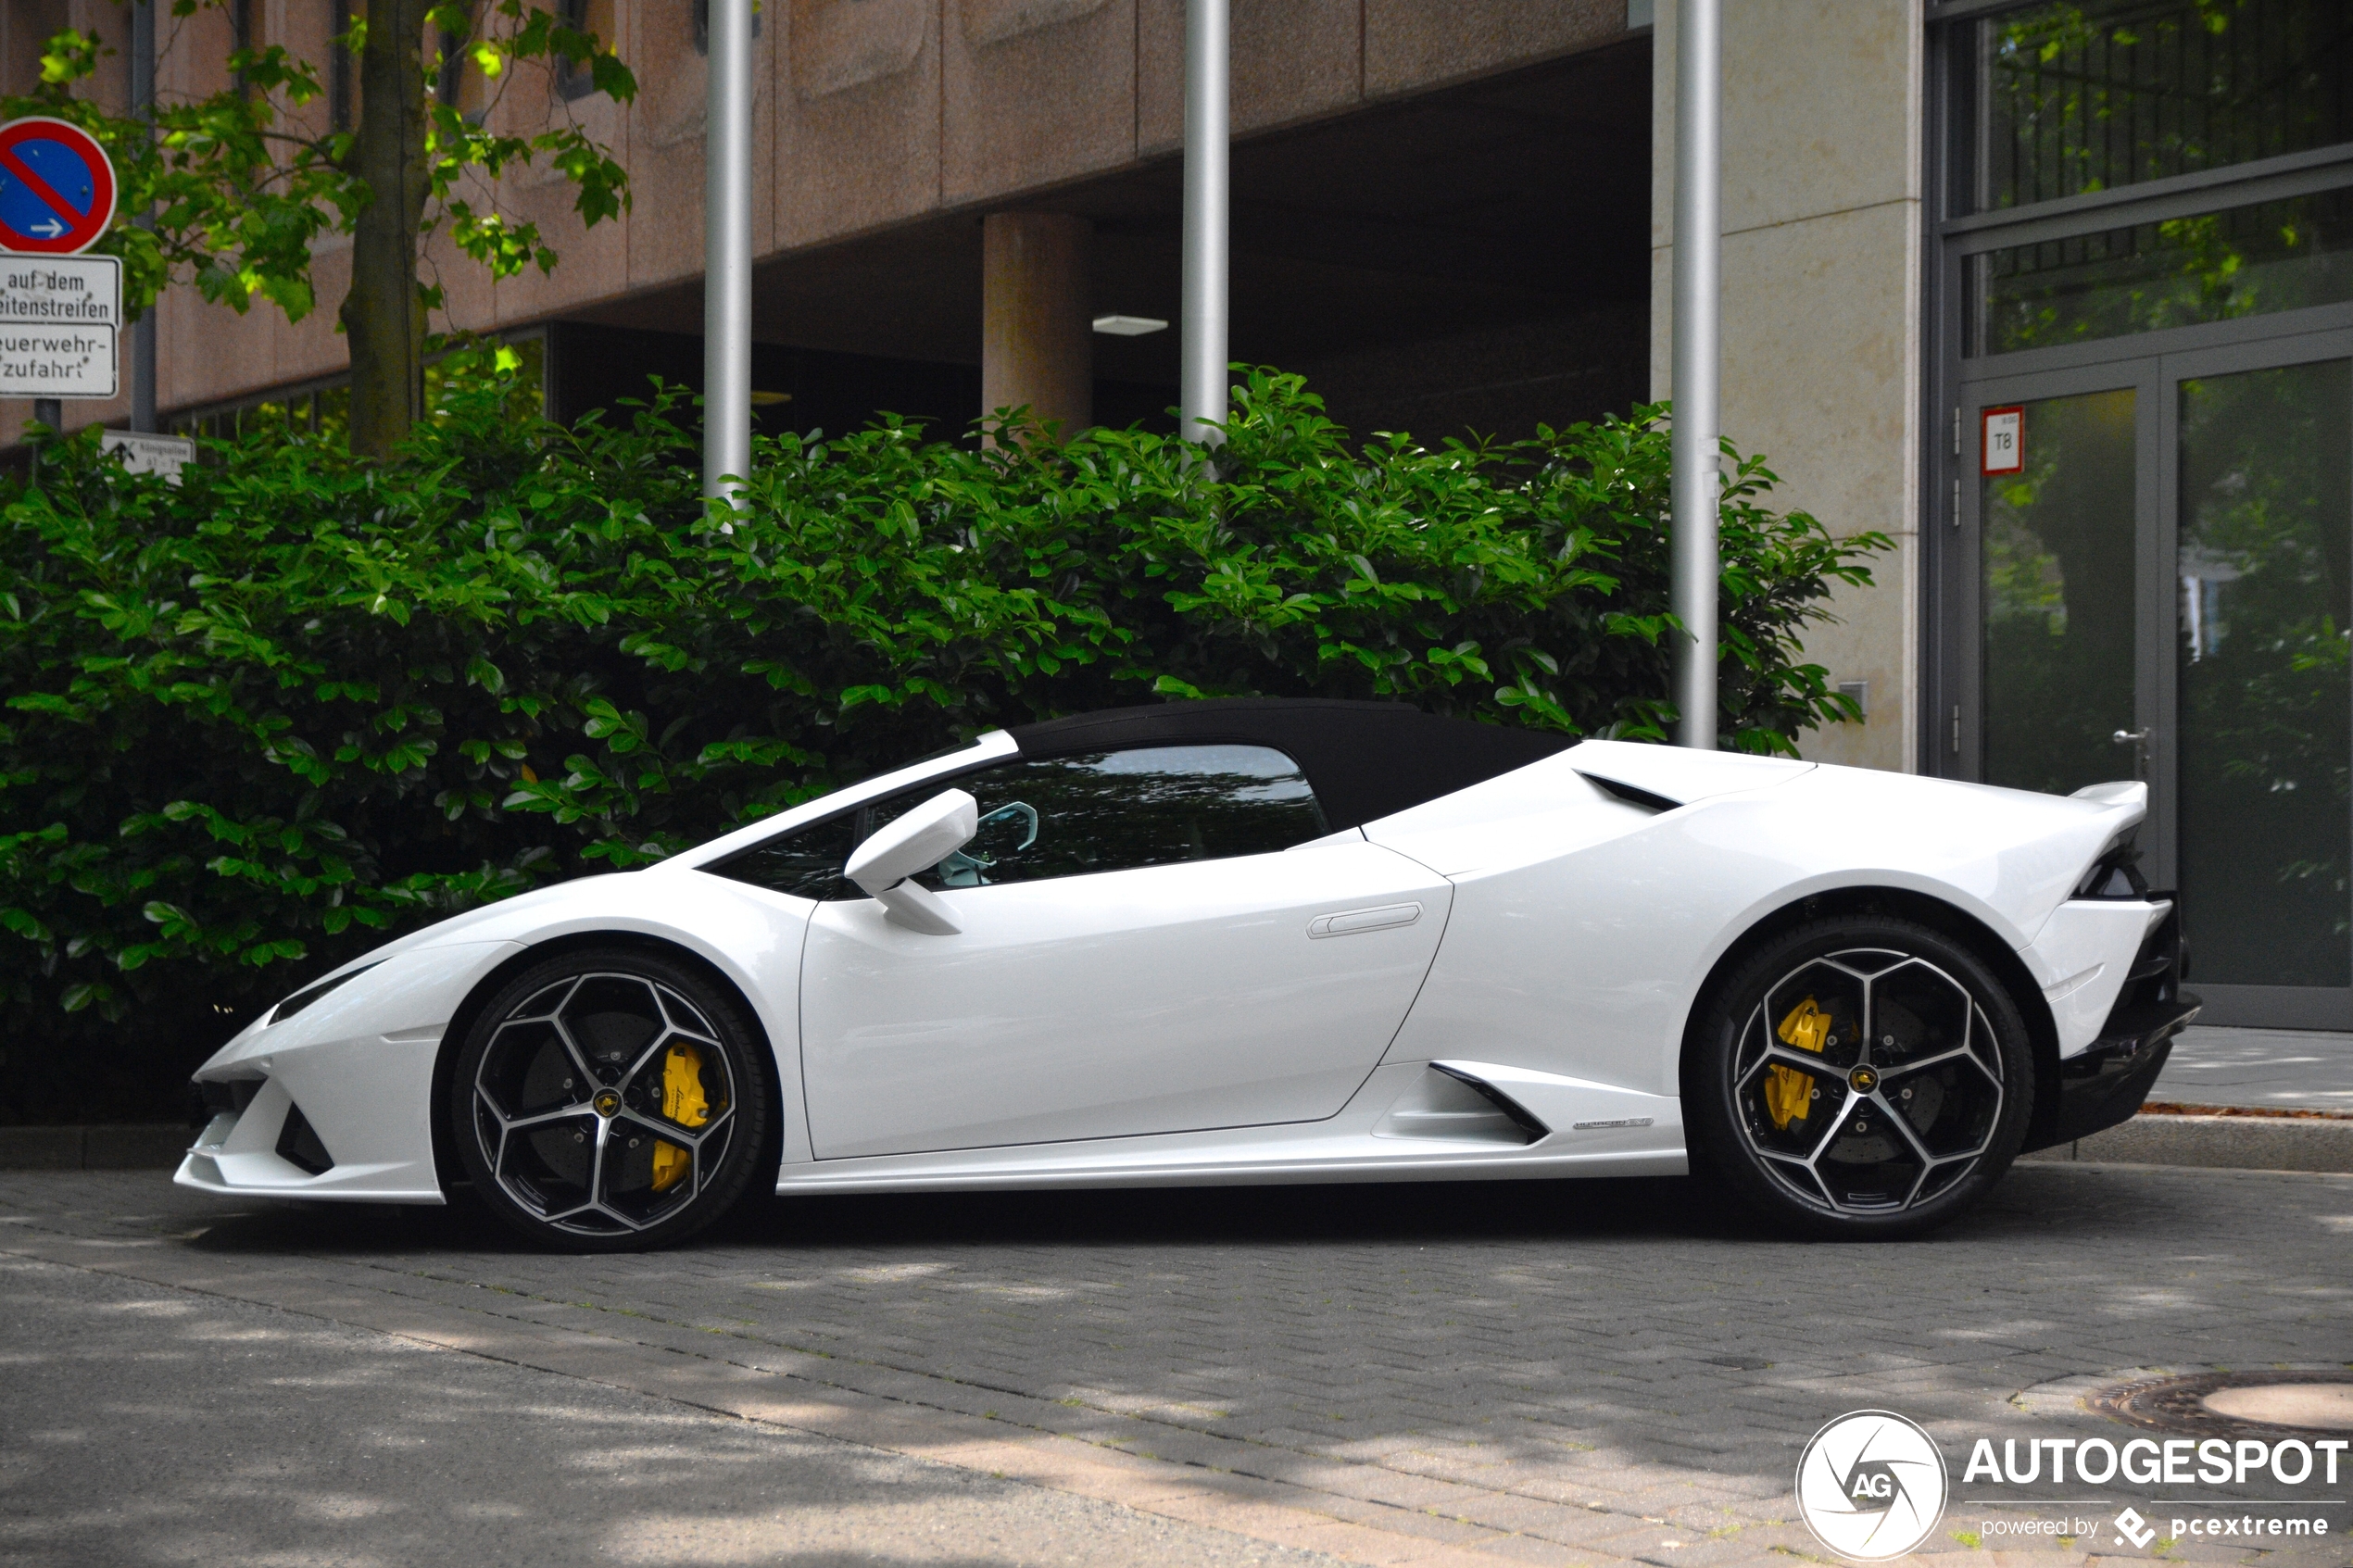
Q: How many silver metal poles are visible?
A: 3